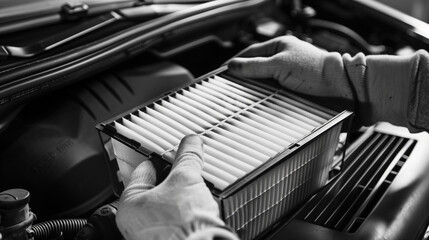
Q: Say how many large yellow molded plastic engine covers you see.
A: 0